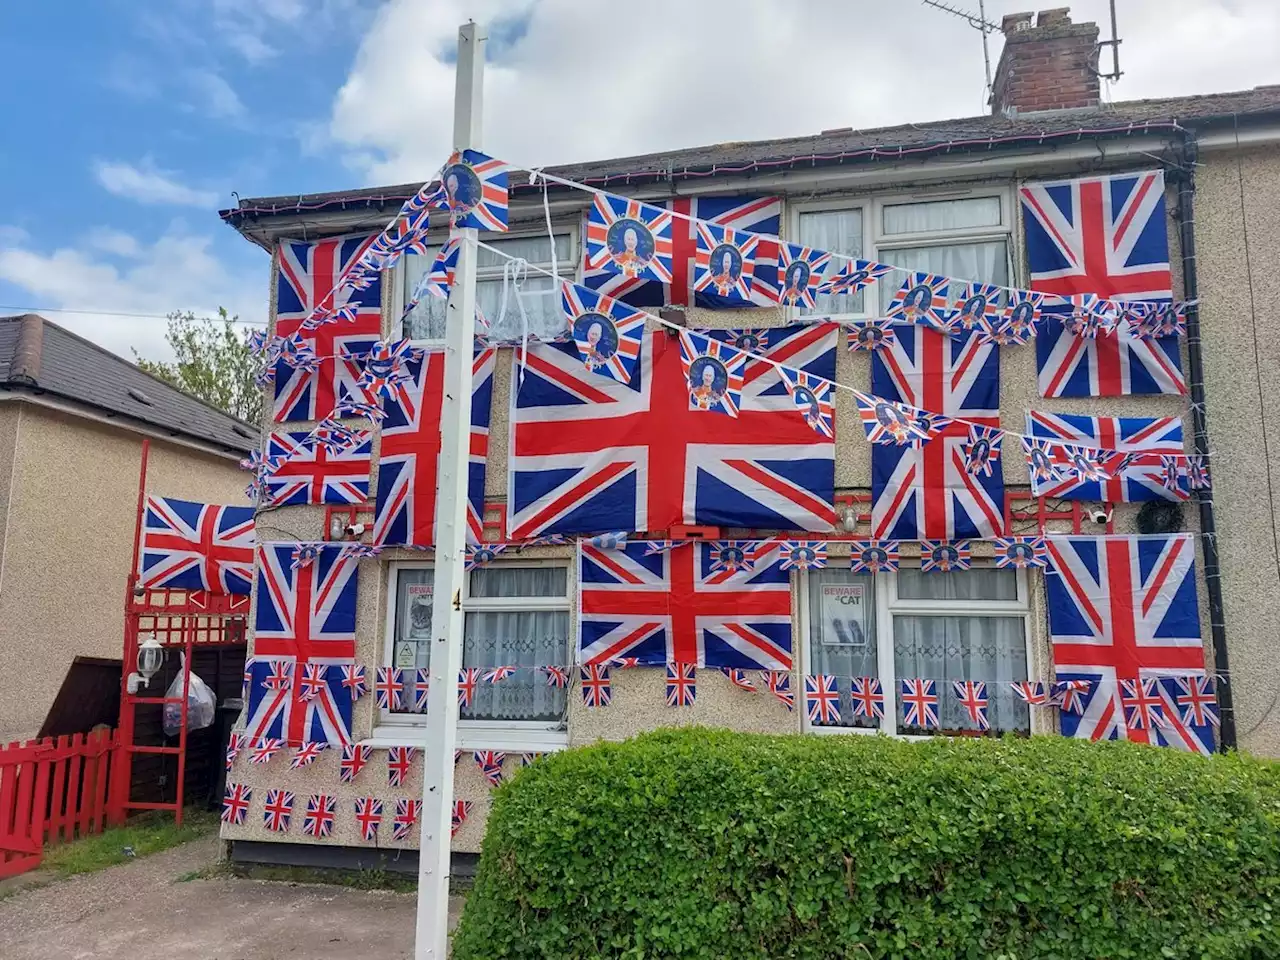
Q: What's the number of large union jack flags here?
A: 12